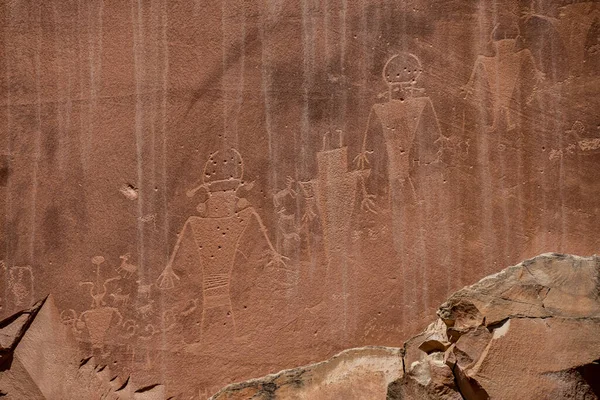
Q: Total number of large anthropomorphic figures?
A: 4